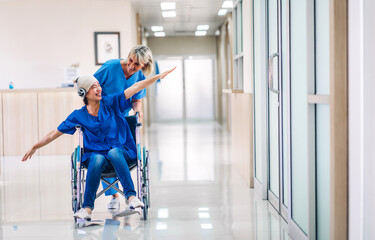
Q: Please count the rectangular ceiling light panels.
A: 8